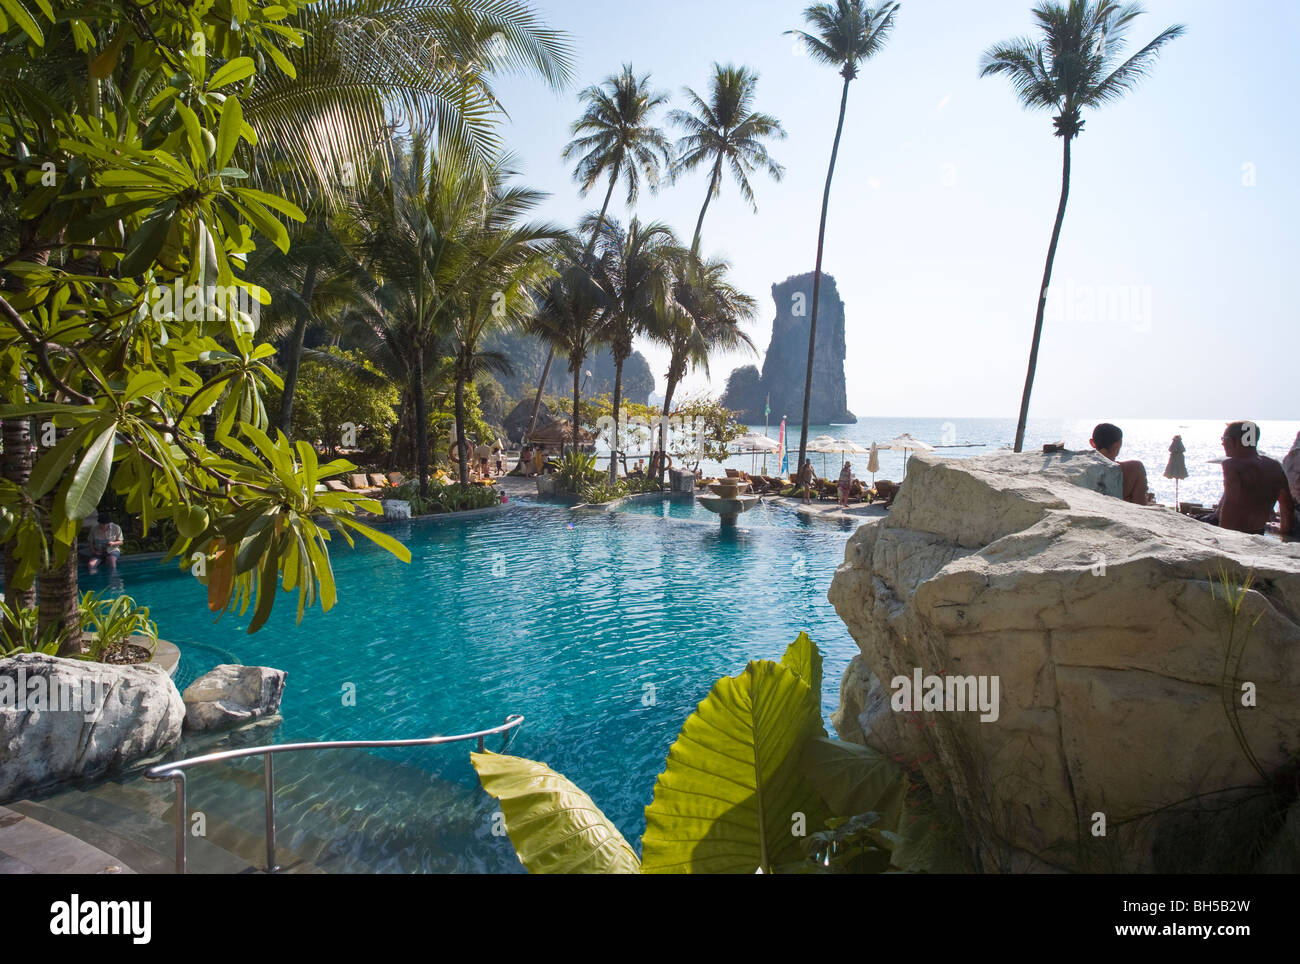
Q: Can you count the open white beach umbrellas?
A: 4